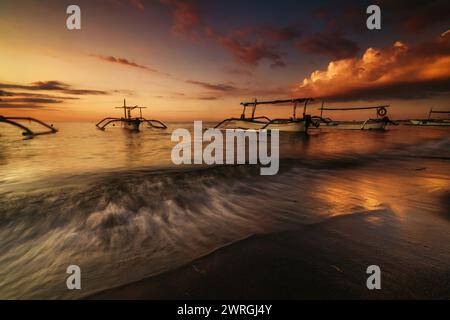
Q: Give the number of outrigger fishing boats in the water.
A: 5